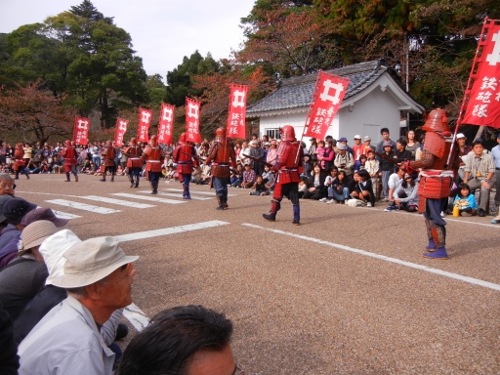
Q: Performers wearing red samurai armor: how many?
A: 9